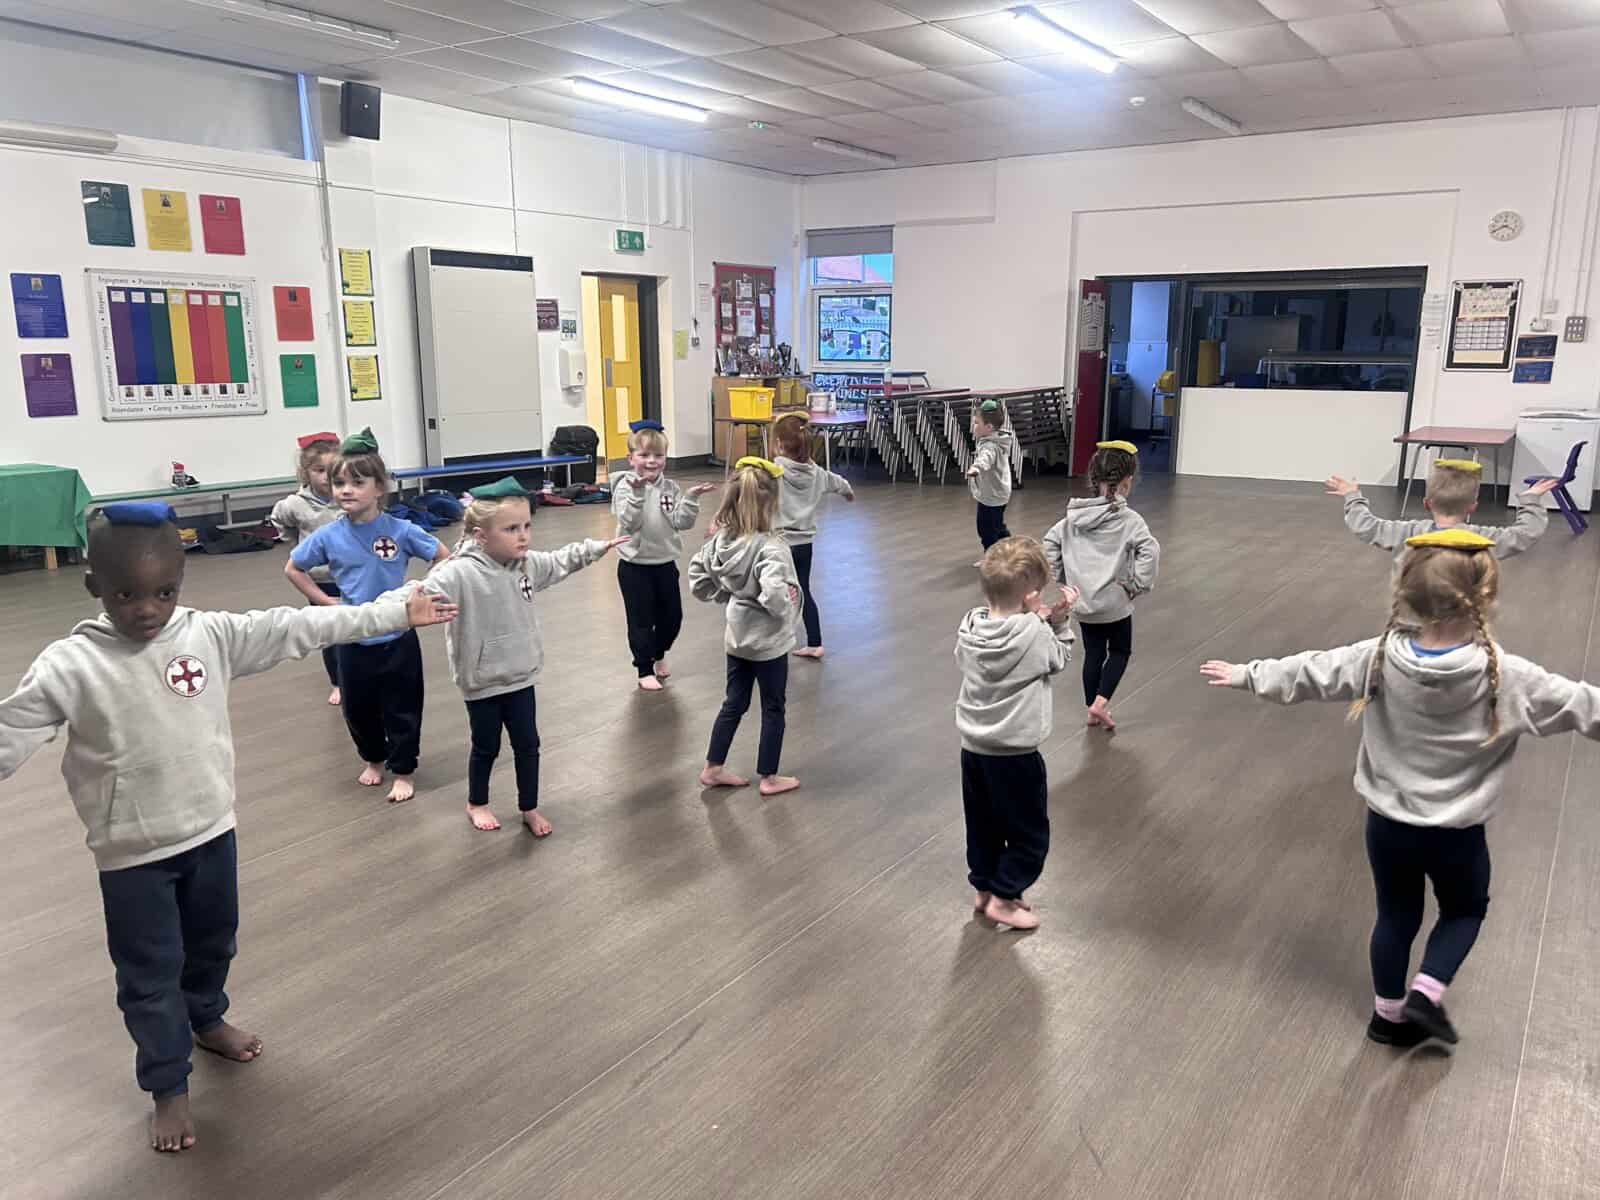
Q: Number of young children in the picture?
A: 12